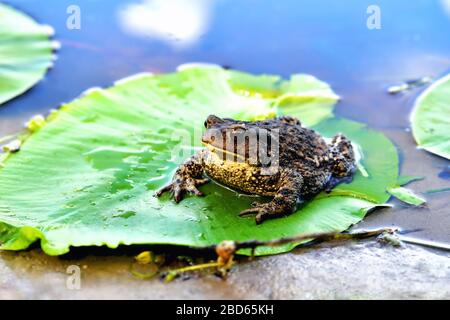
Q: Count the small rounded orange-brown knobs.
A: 1